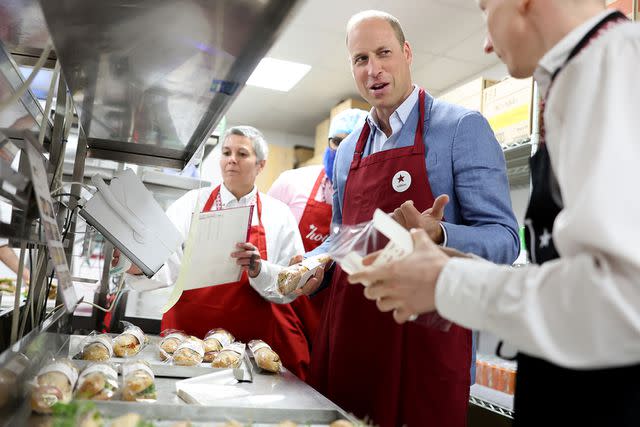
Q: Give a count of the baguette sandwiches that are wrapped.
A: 11